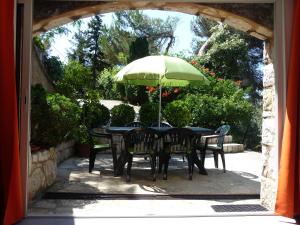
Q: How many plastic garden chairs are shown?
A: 6